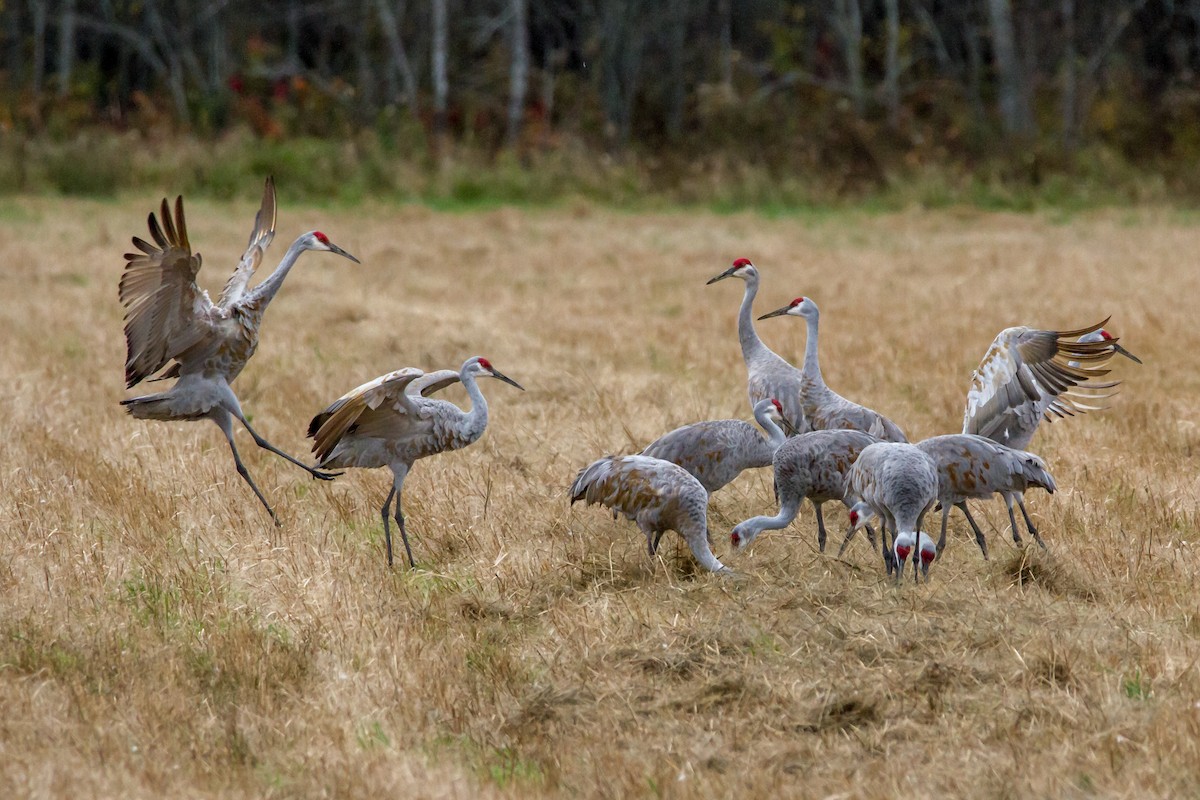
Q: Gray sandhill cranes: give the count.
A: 11